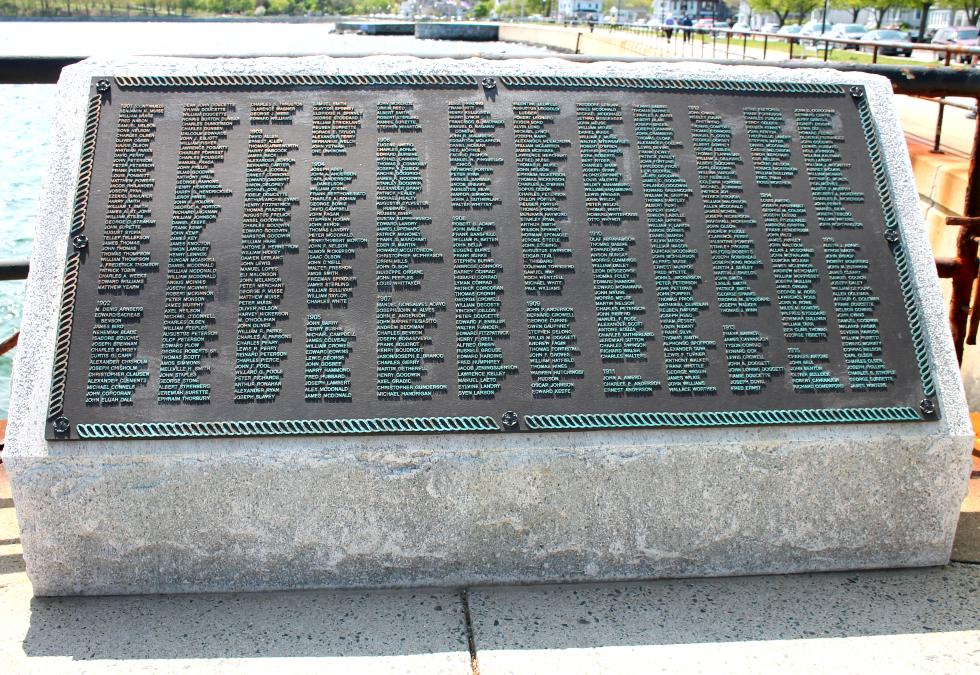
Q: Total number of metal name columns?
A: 12